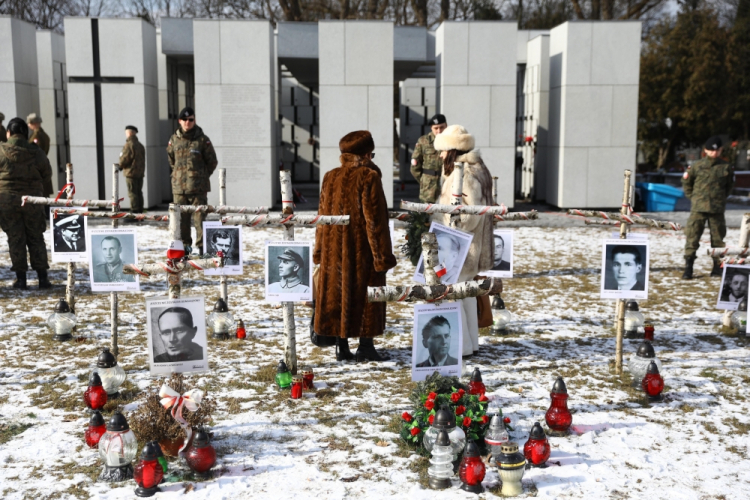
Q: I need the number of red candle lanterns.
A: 13